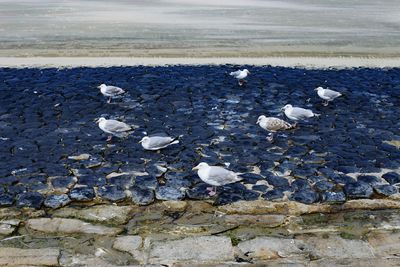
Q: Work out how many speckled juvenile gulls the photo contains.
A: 1